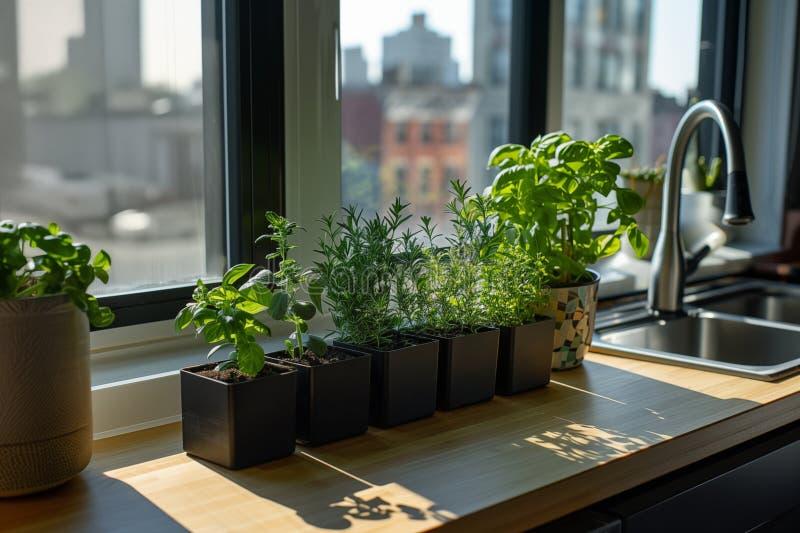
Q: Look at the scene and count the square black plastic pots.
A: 5